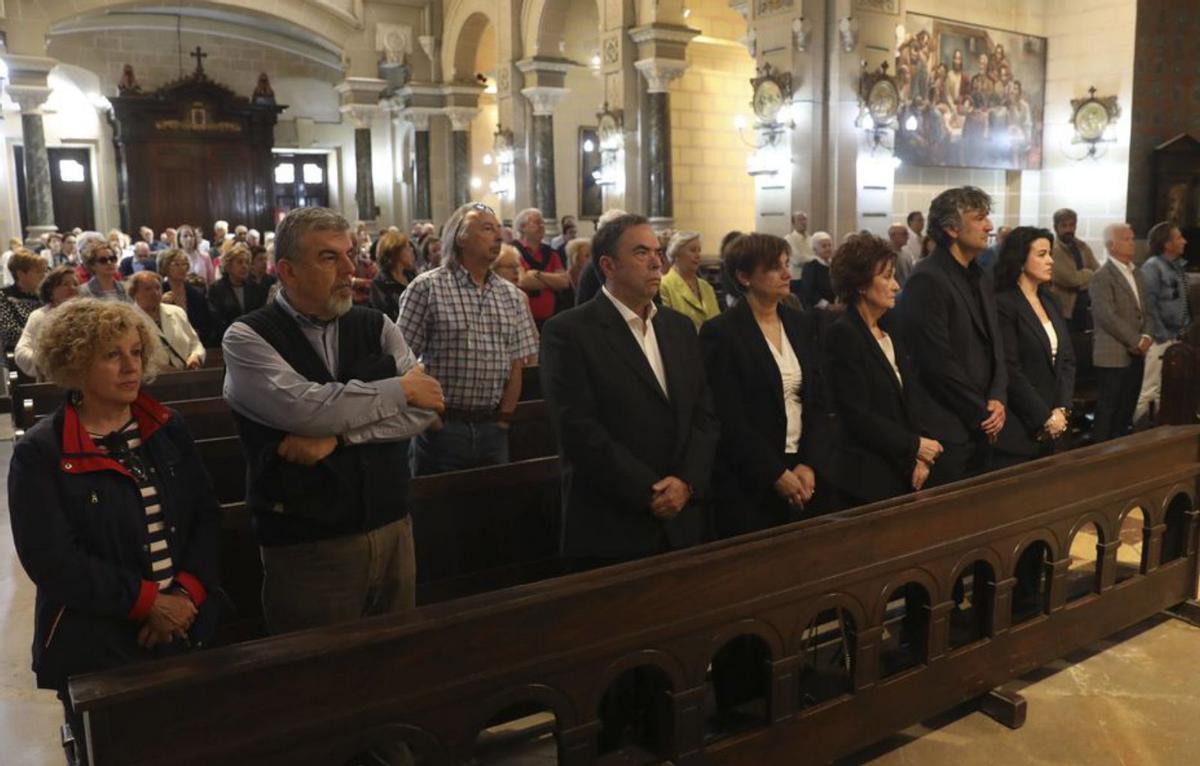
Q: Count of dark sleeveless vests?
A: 1